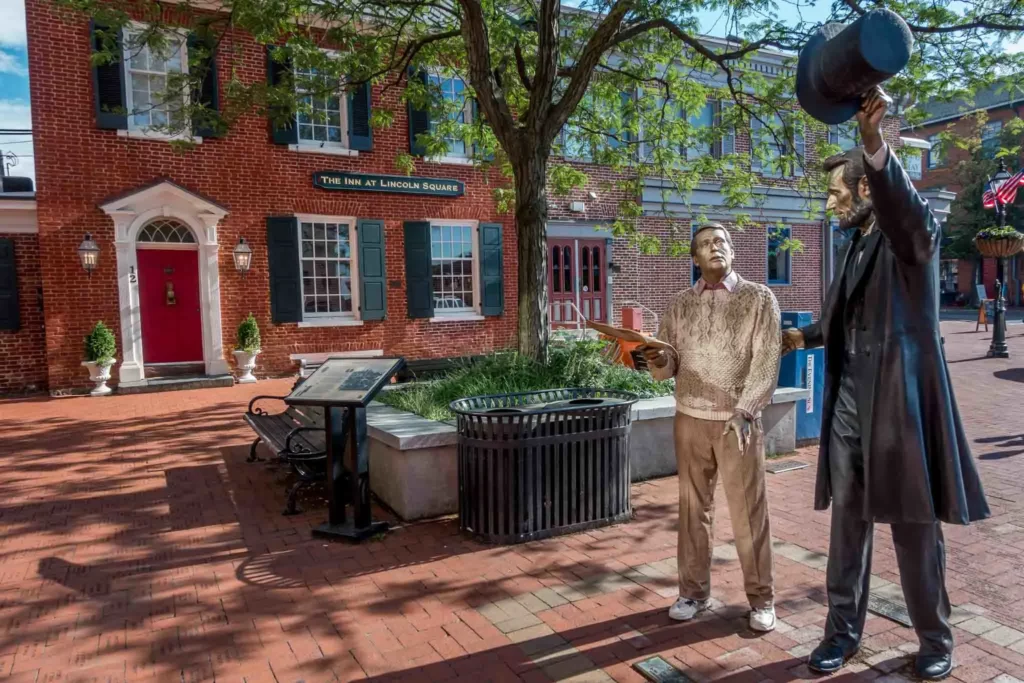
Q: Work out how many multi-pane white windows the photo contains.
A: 5